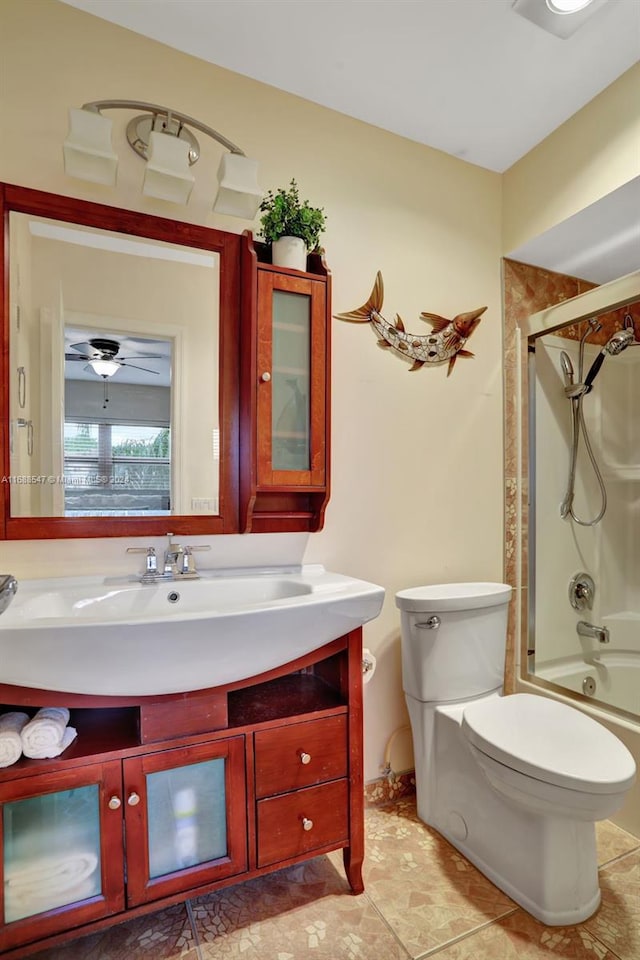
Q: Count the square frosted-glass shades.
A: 3